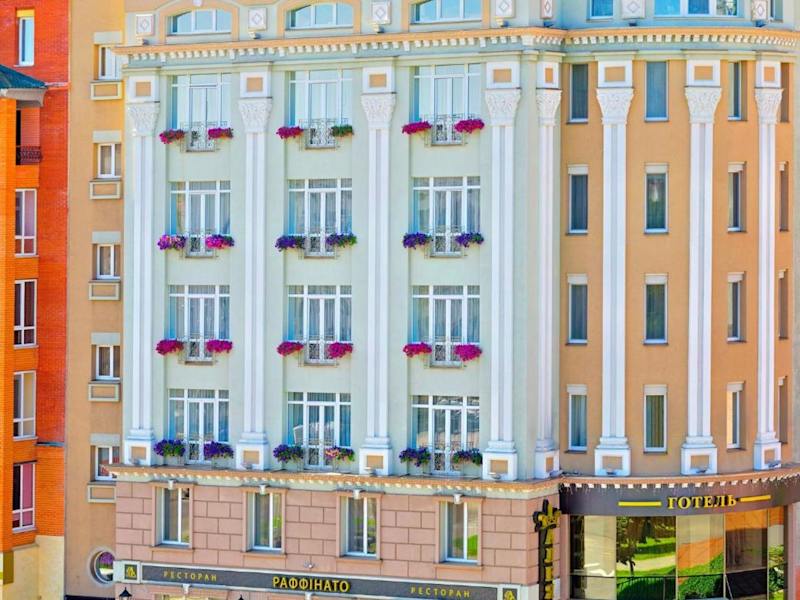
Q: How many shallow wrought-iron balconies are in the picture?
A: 12